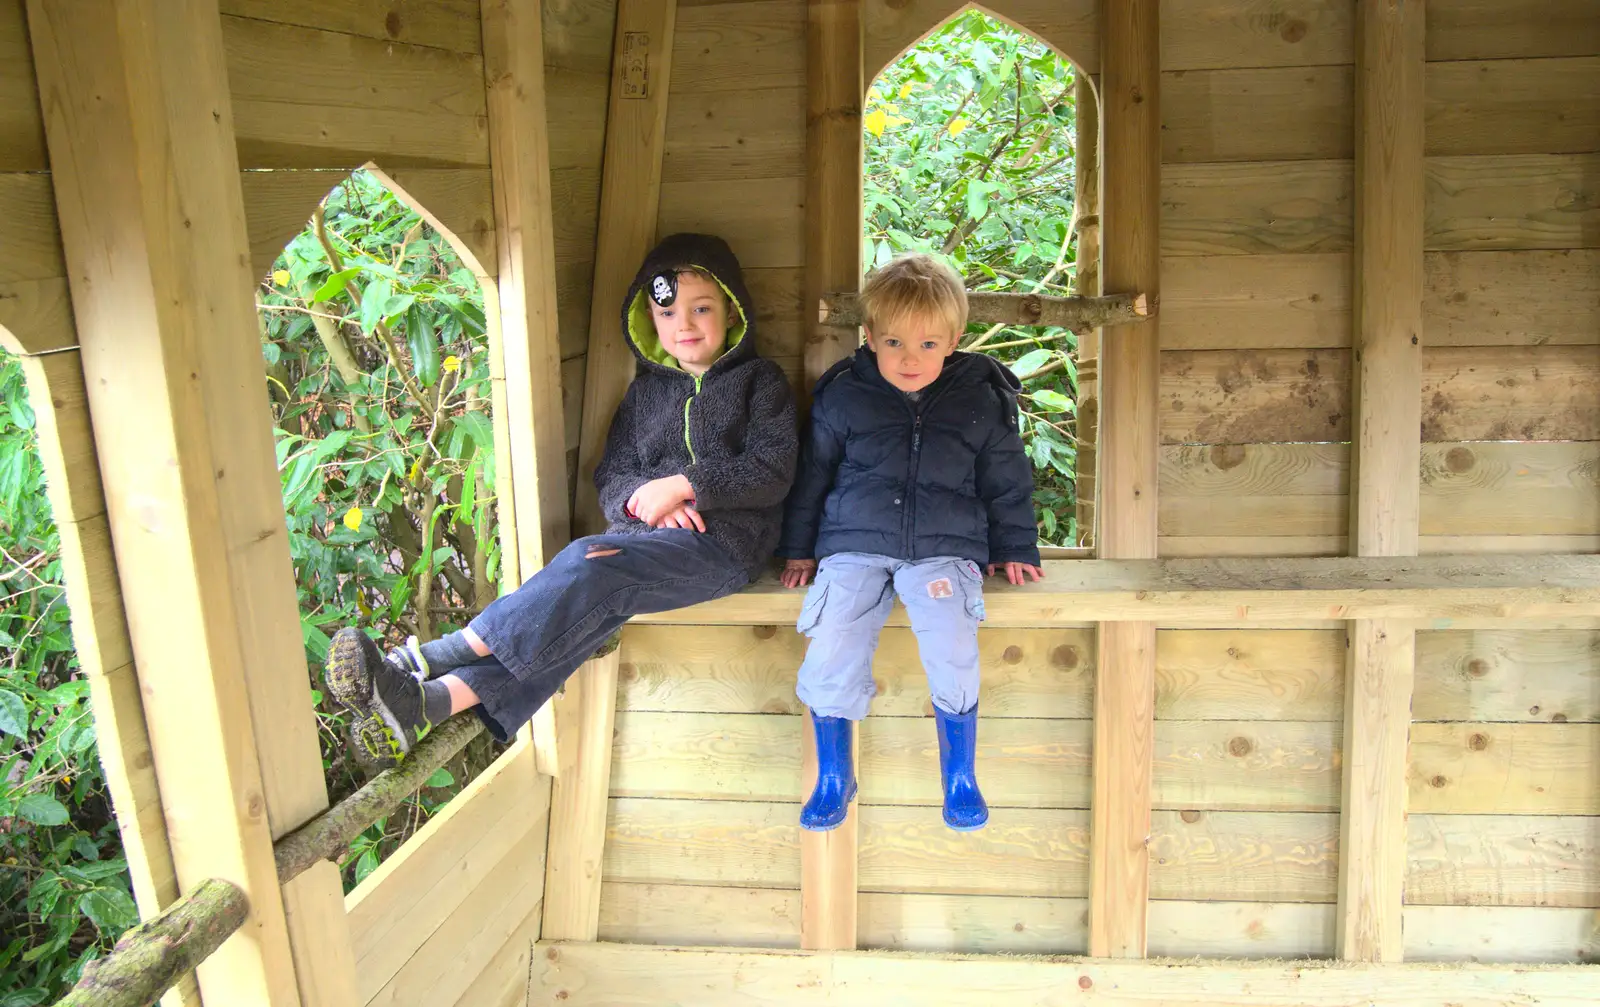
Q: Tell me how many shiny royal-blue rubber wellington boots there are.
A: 2